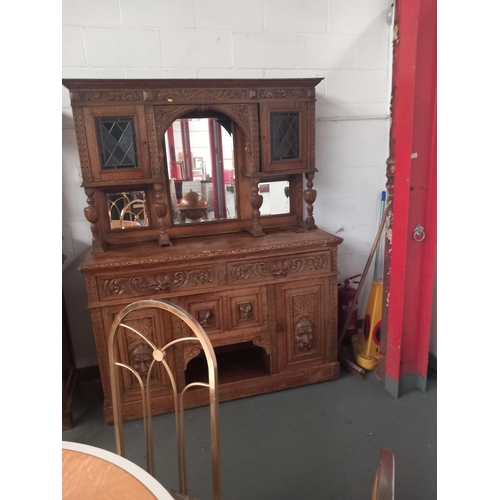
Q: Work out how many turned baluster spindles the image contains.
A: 4